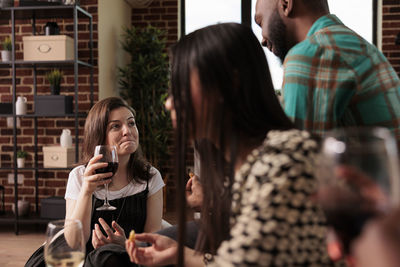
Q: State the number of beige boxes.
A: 2